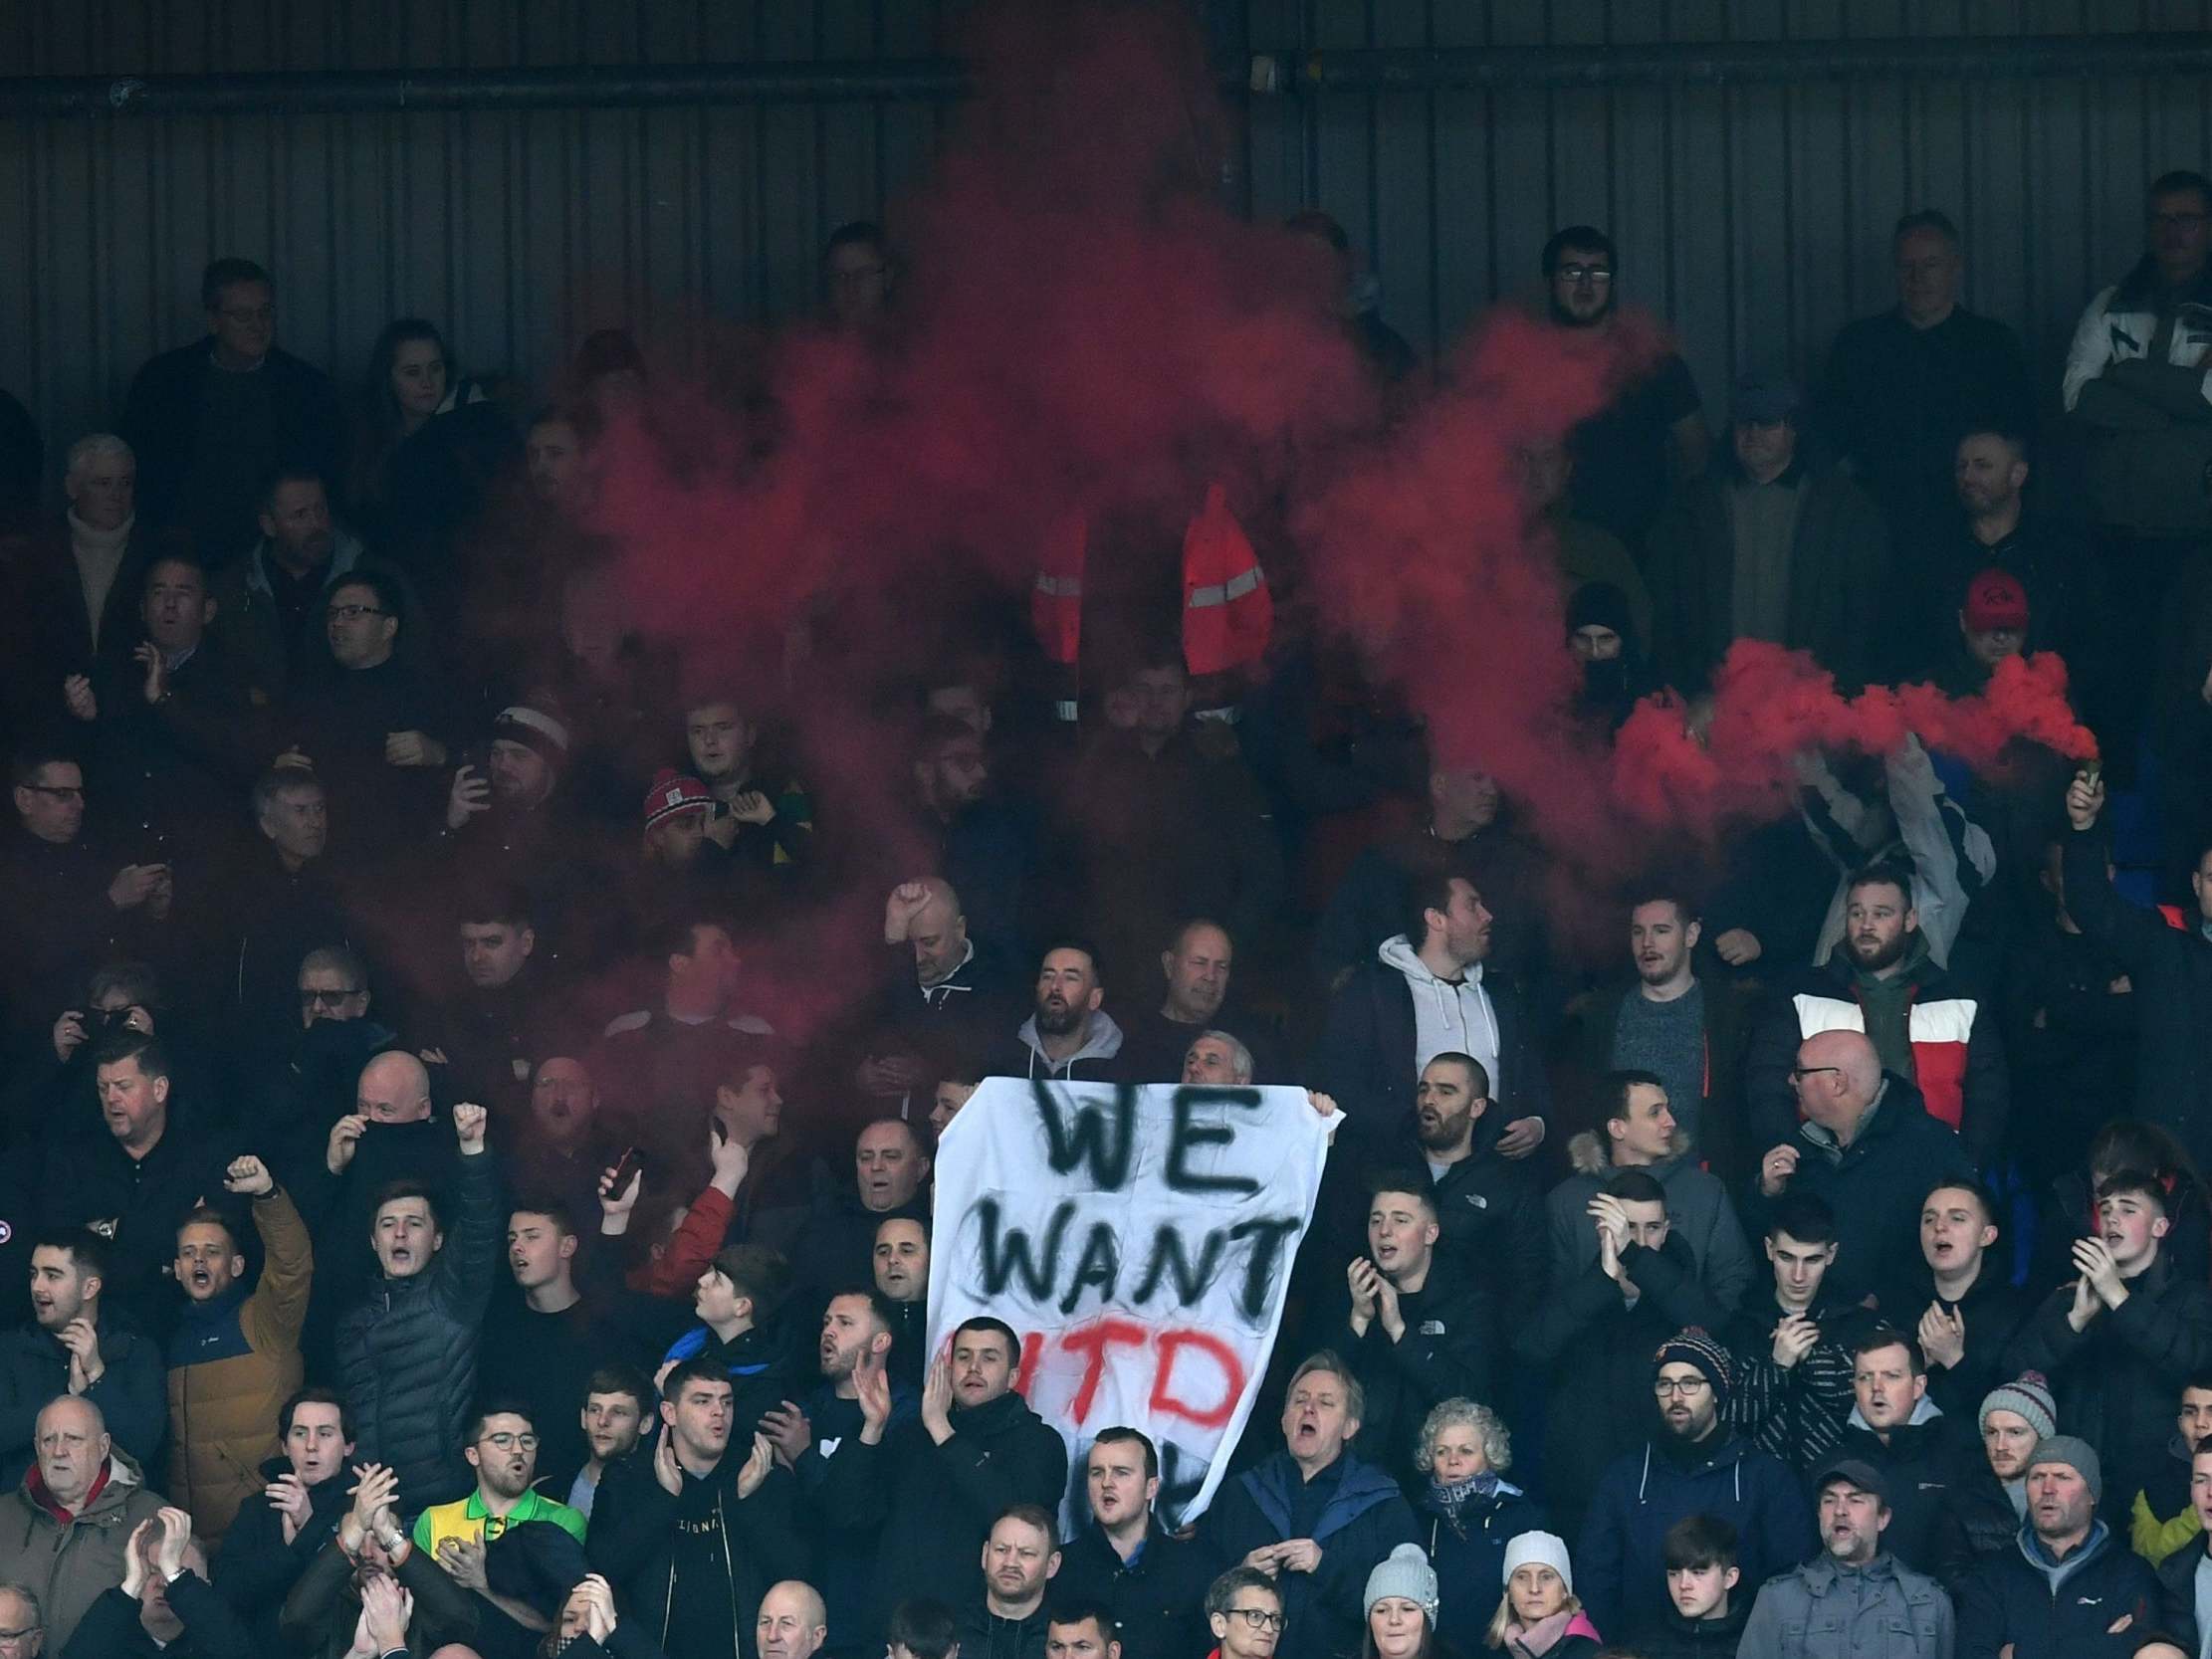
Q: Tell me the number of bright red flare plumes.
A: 1